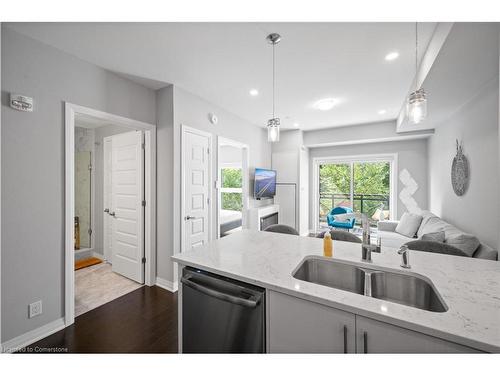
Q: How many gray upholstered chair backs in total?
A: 3